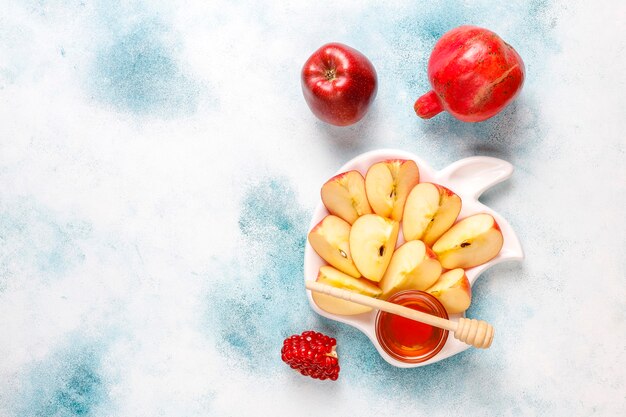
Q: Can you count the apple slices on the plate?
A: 9